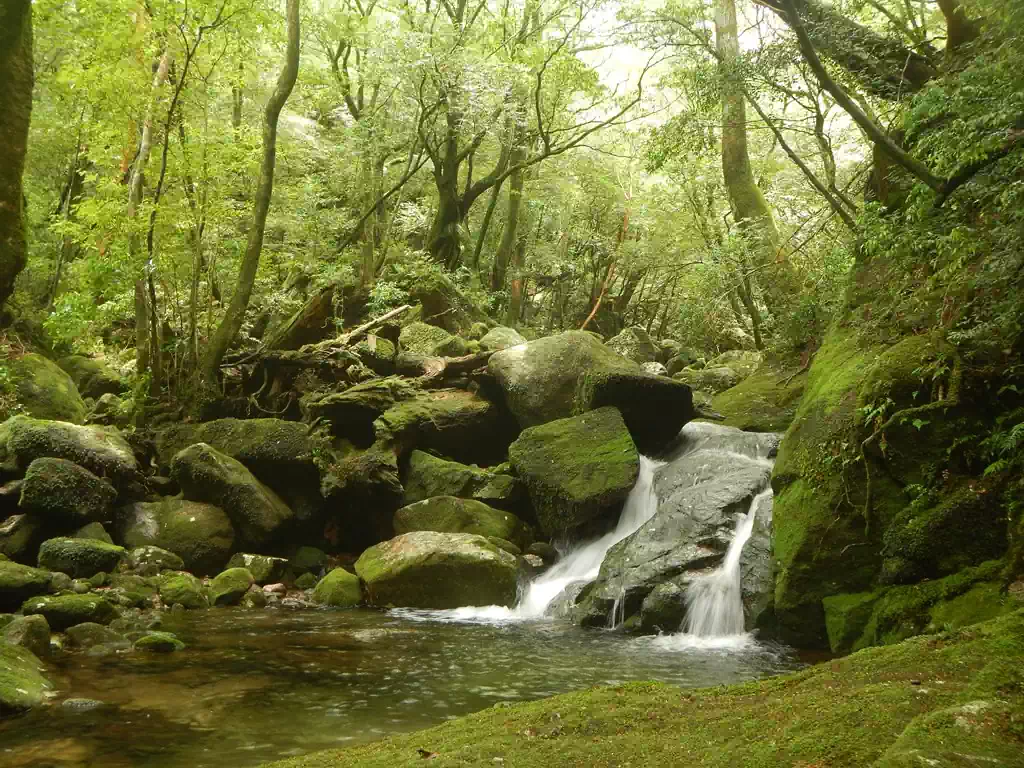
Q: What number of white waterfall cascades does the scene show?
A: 2